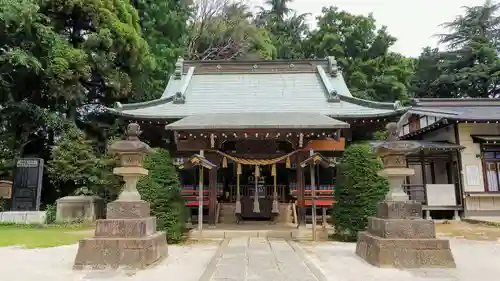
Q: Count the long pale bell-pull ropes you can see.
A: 3